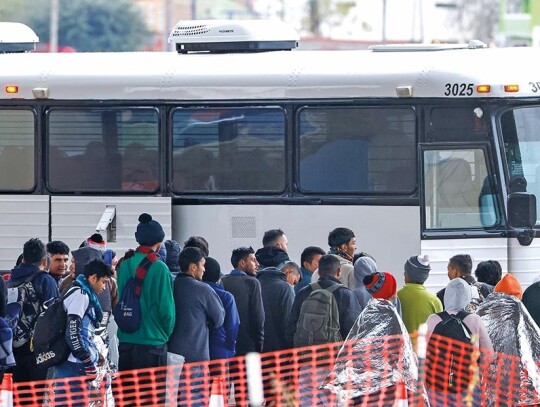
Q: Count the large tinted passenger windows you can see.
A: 4